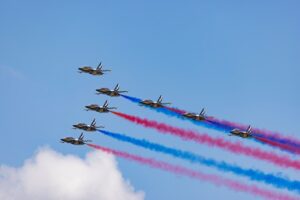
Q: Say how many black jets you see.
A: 8